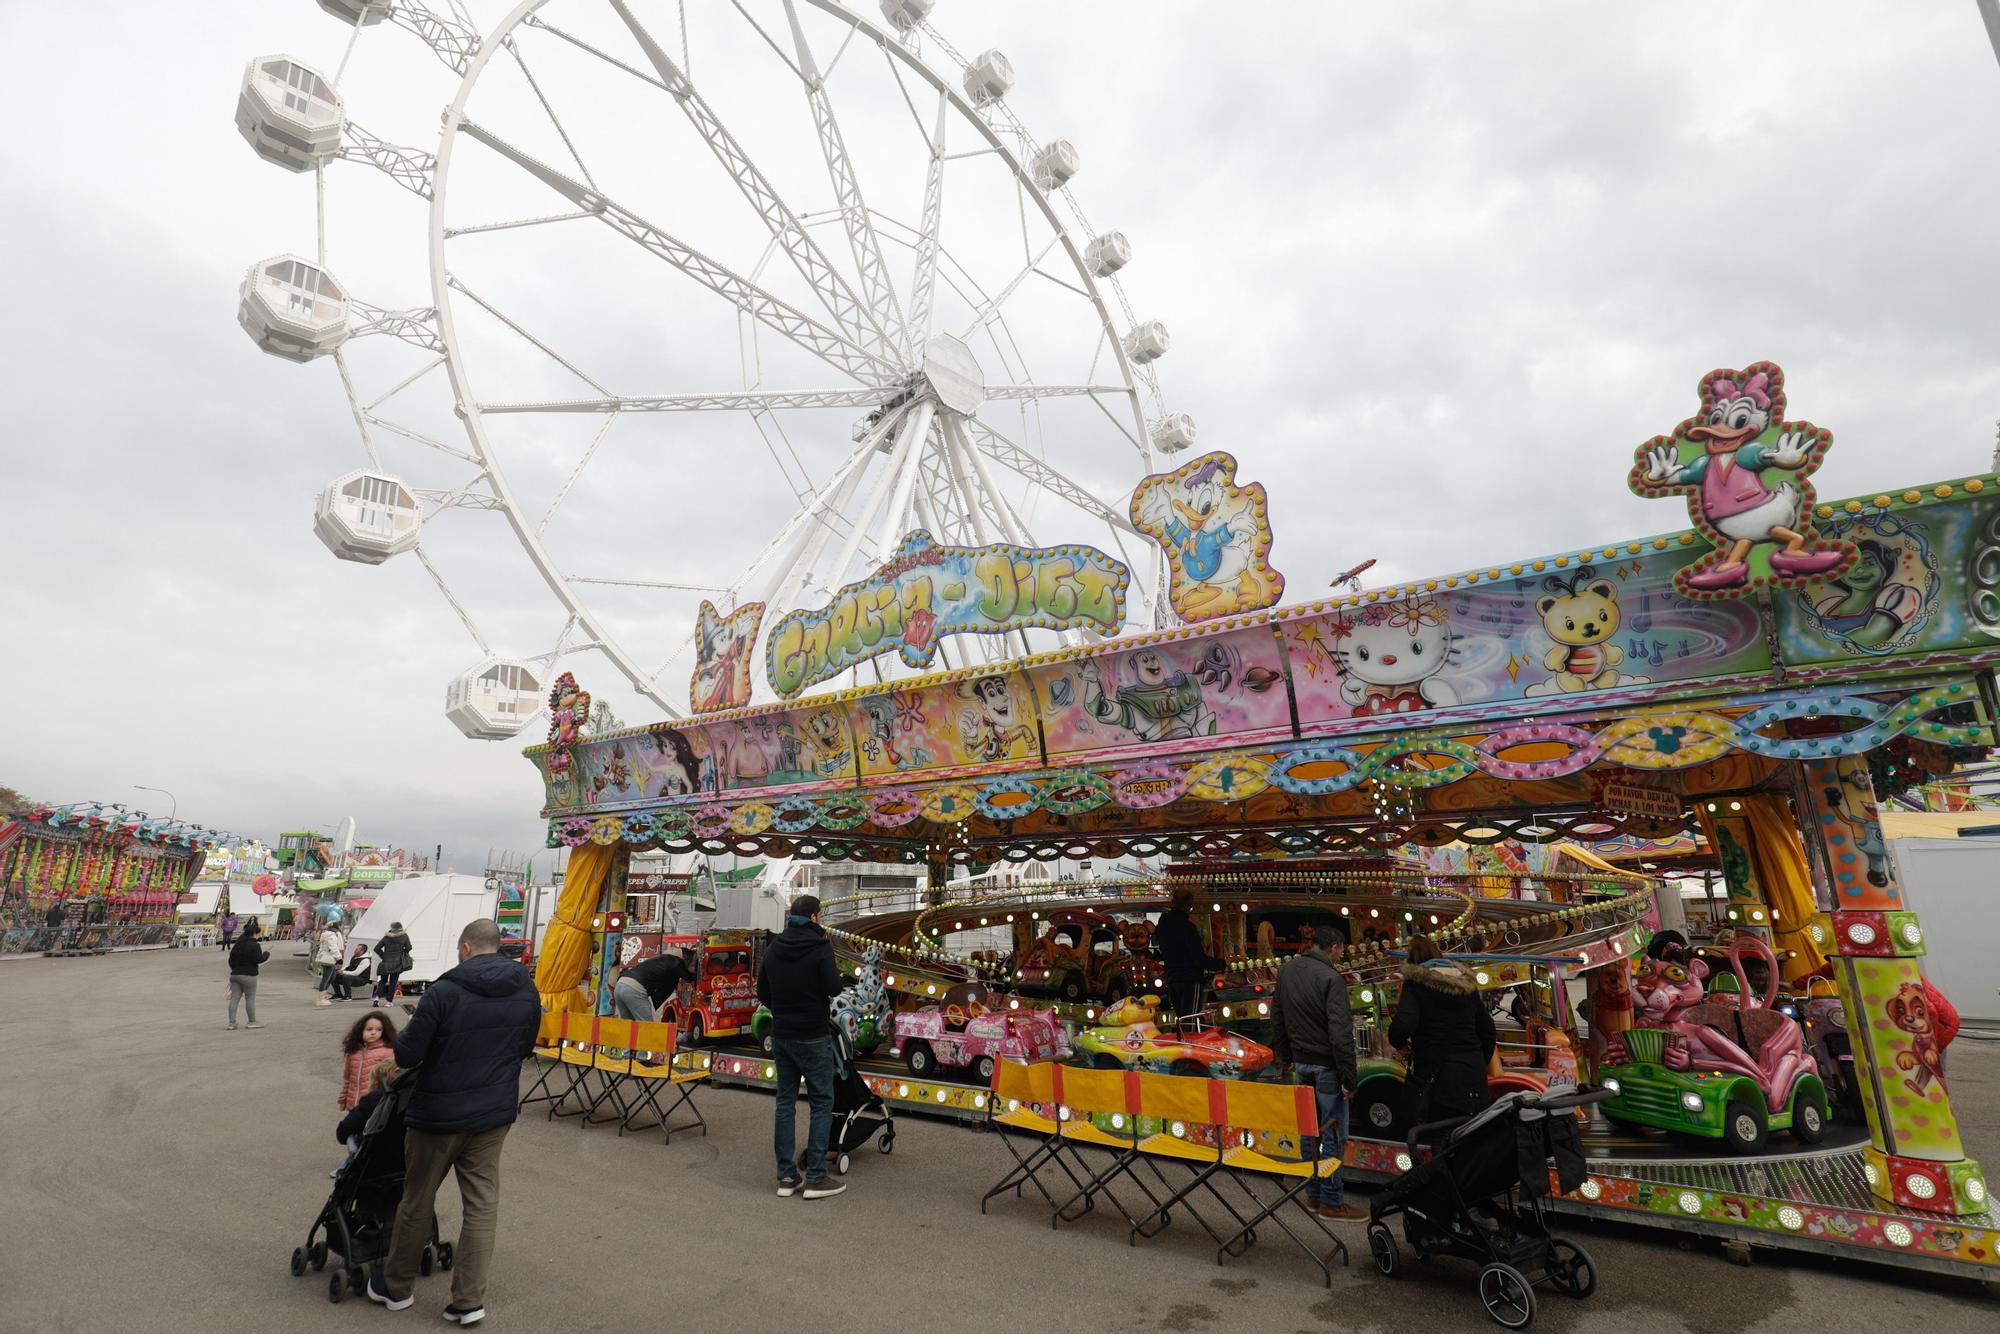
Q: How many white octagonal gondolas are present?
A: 11